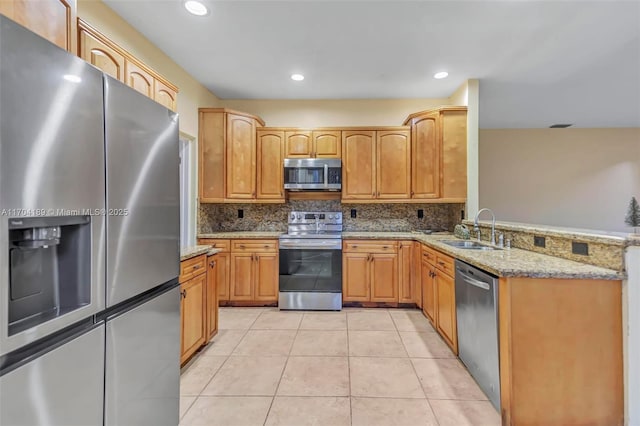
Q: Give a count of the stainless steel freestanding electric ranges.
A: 1